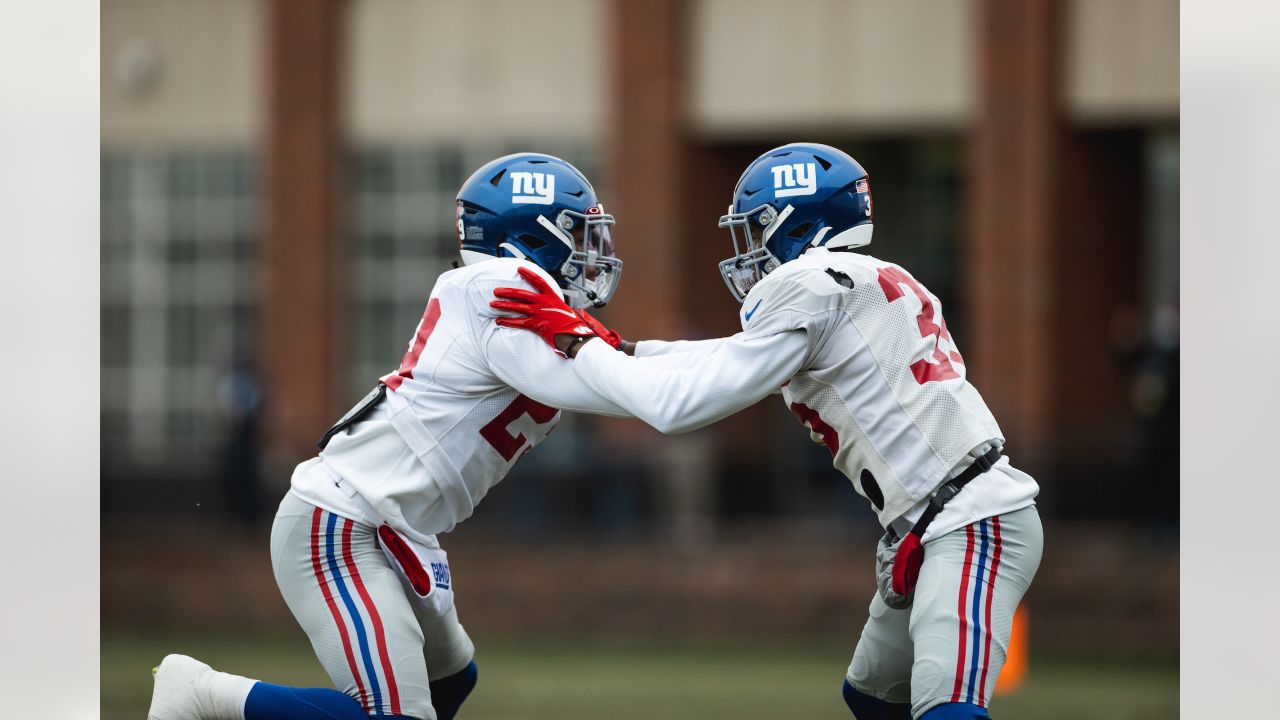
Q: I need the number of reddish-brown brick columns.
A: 3